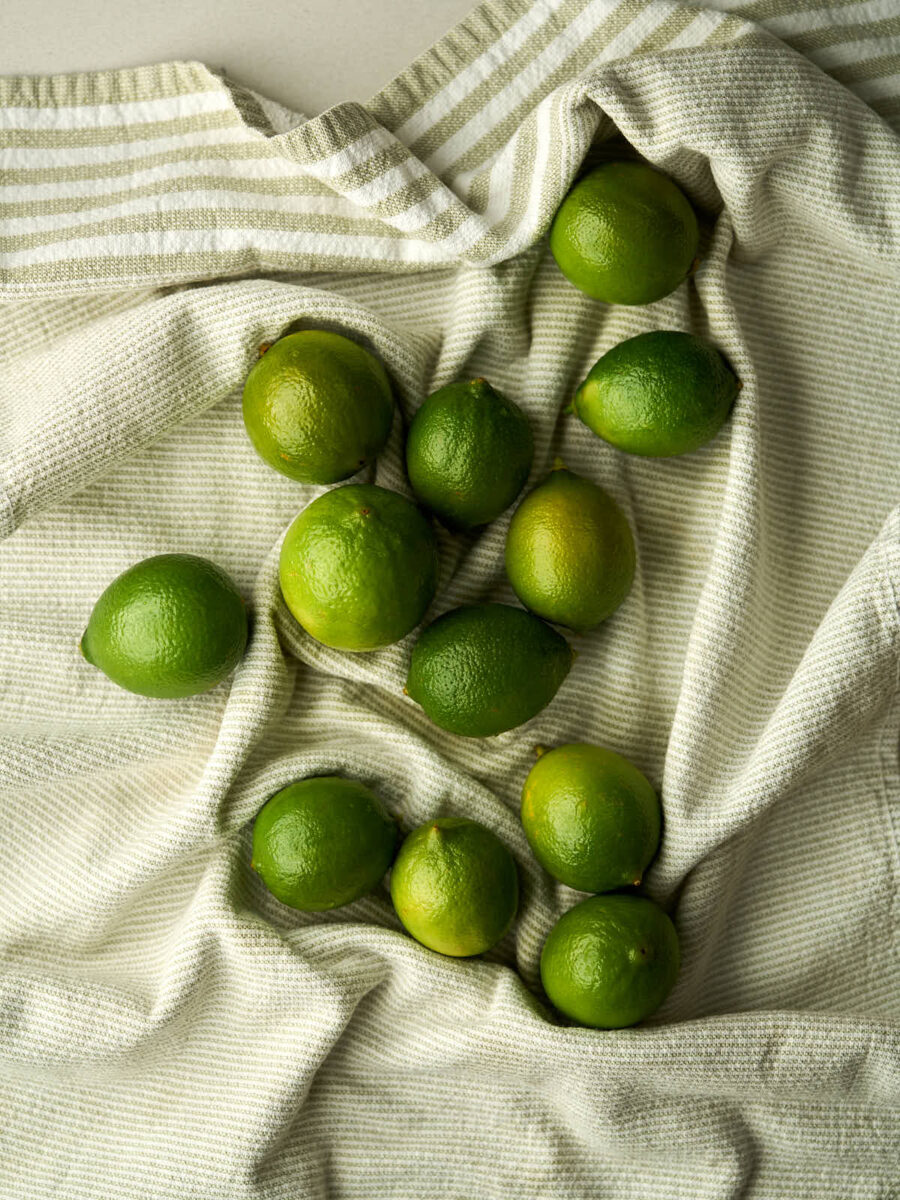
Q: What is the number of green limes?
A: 12